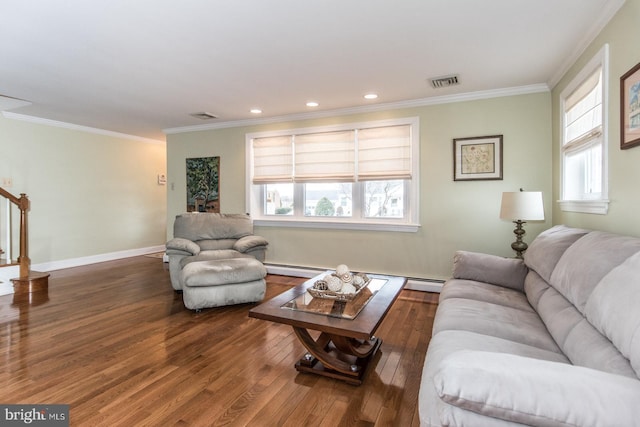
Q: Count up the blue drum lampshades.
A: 0